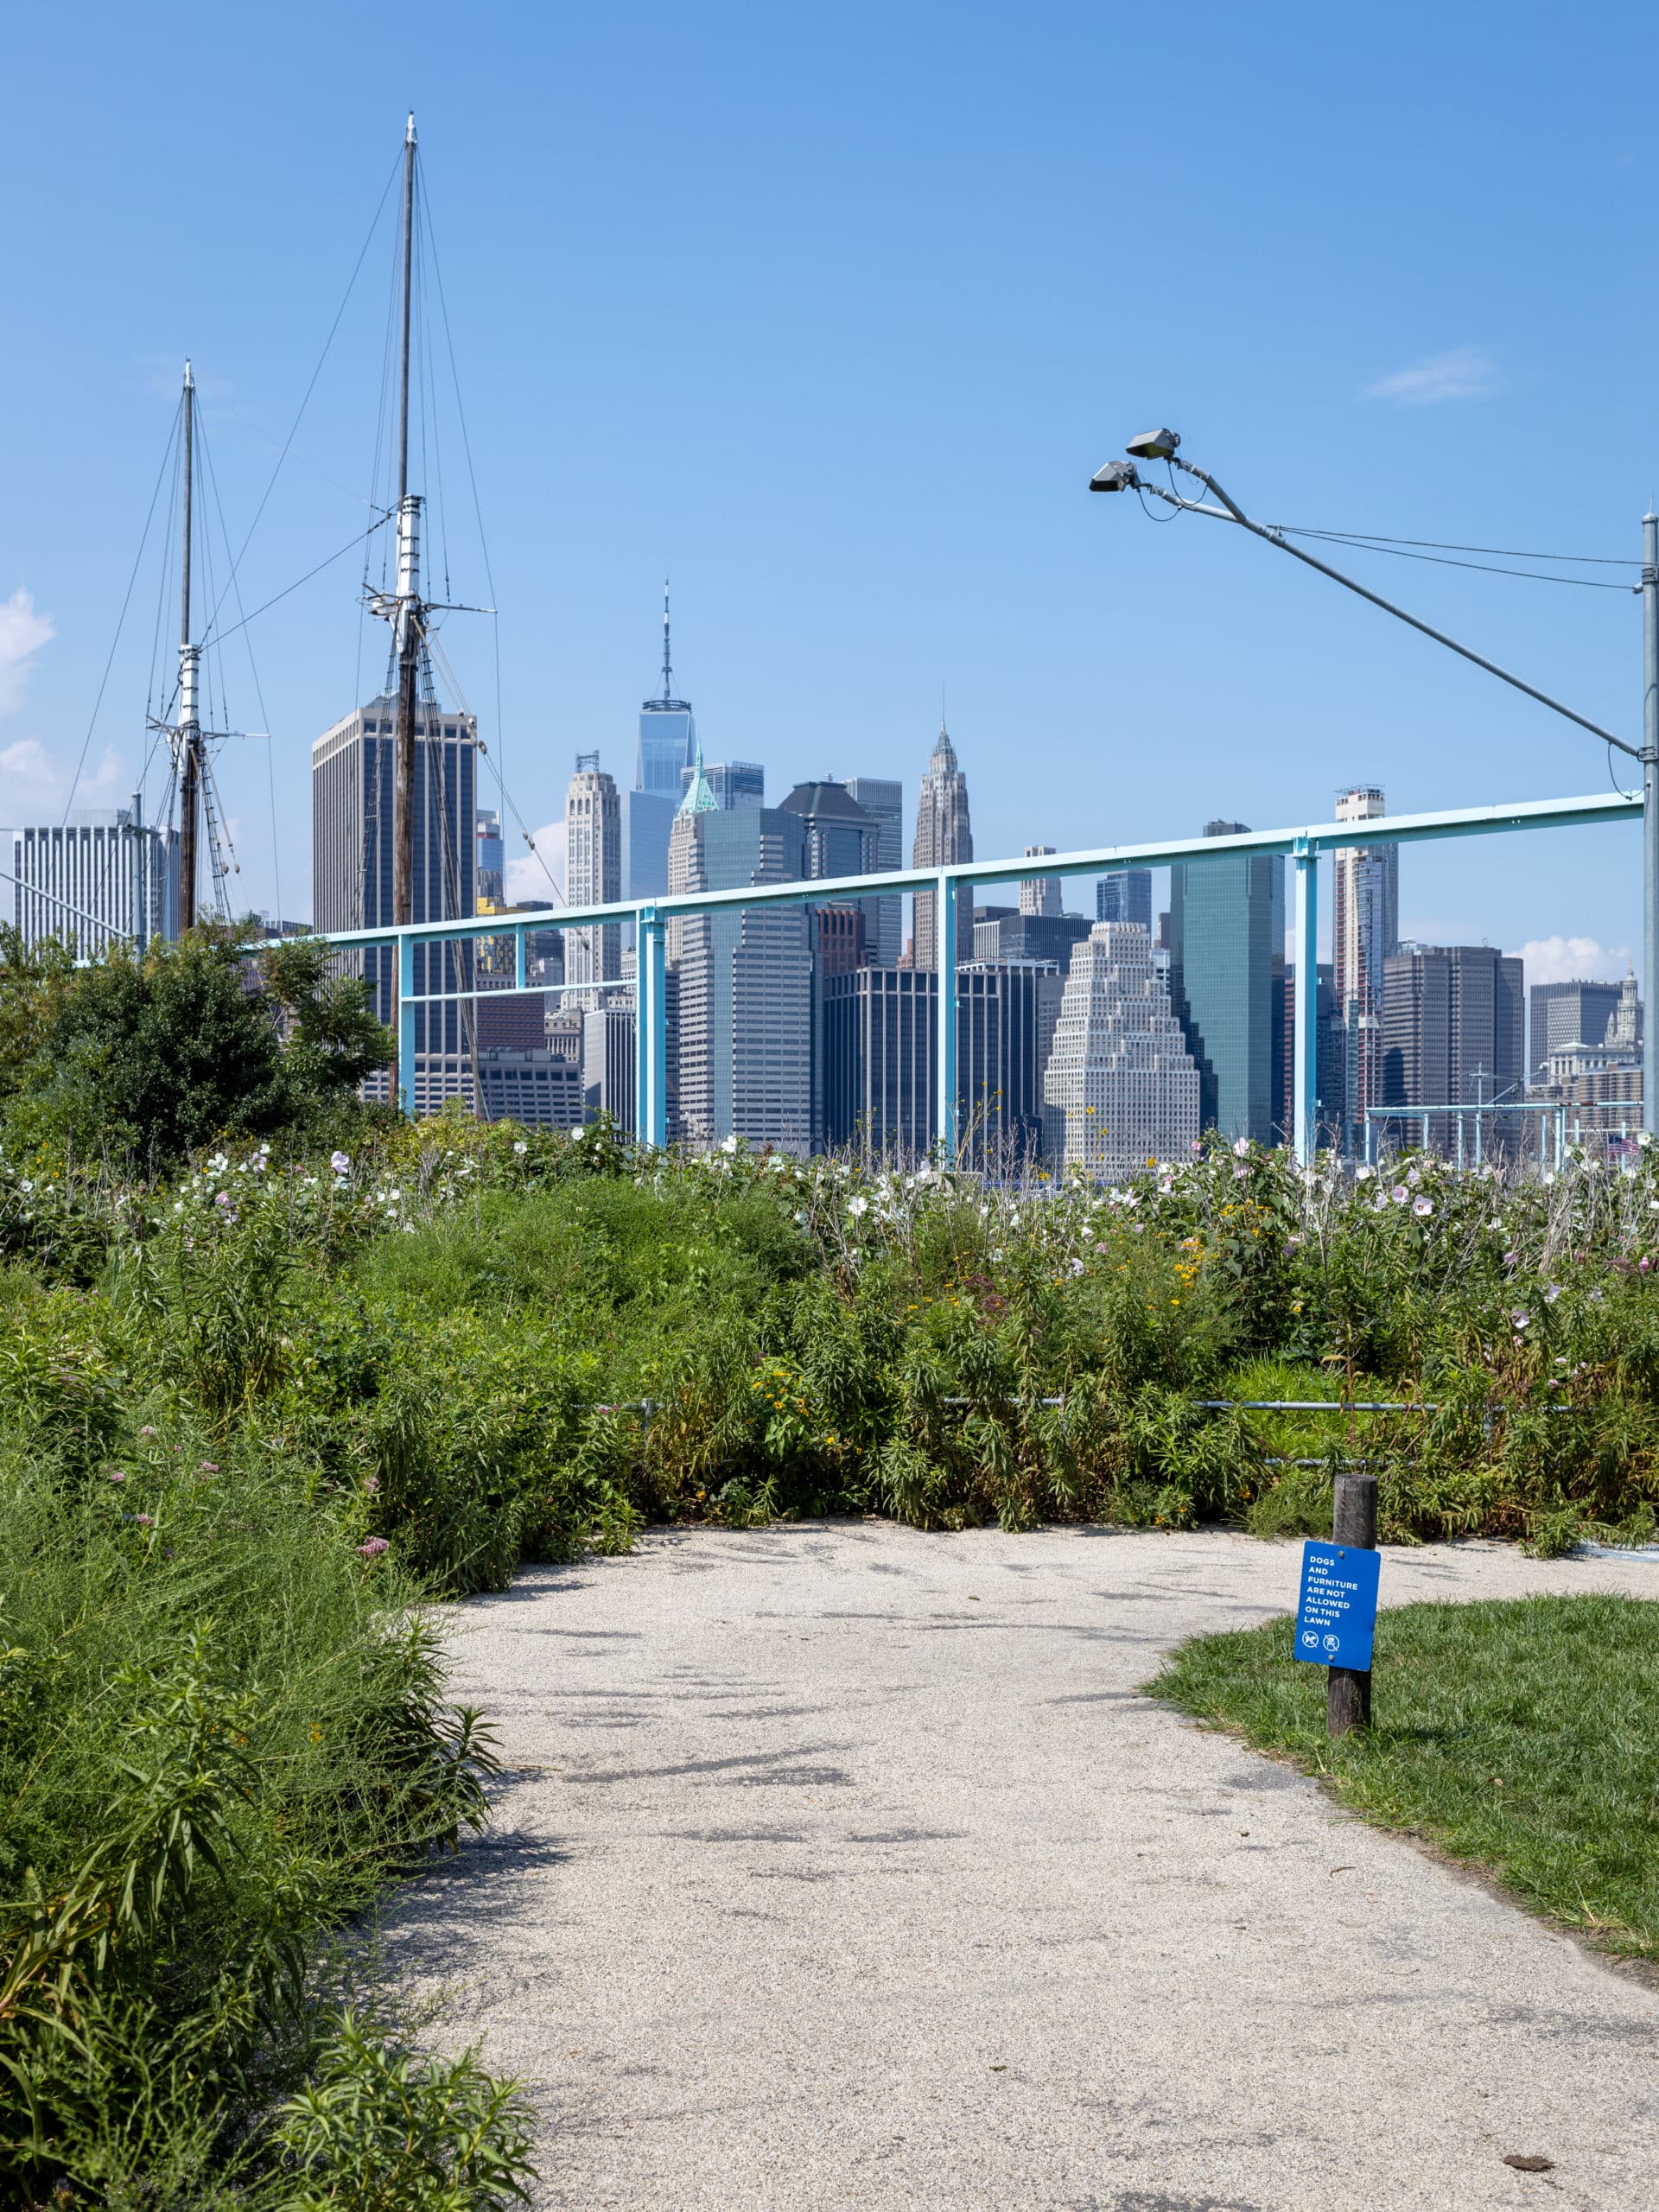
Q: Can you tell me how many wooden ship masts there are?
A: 2